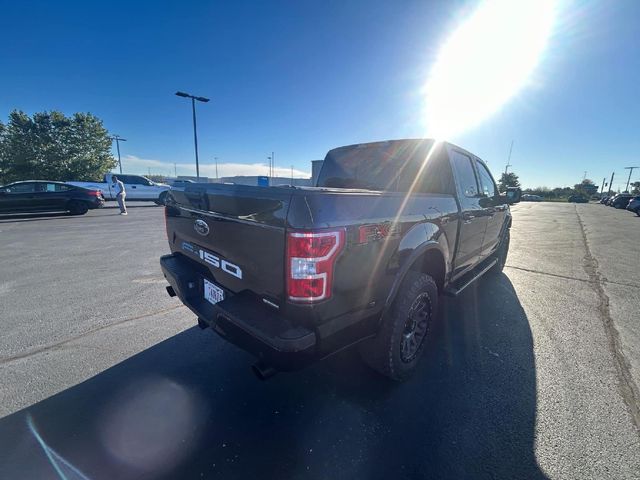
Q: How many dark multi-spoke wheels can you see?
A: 1